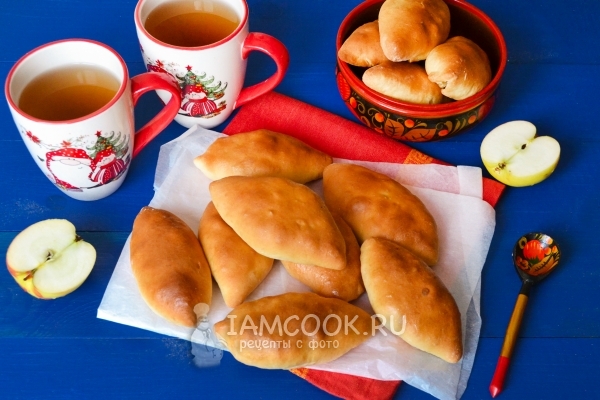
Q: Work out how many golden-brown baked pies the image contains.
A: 12